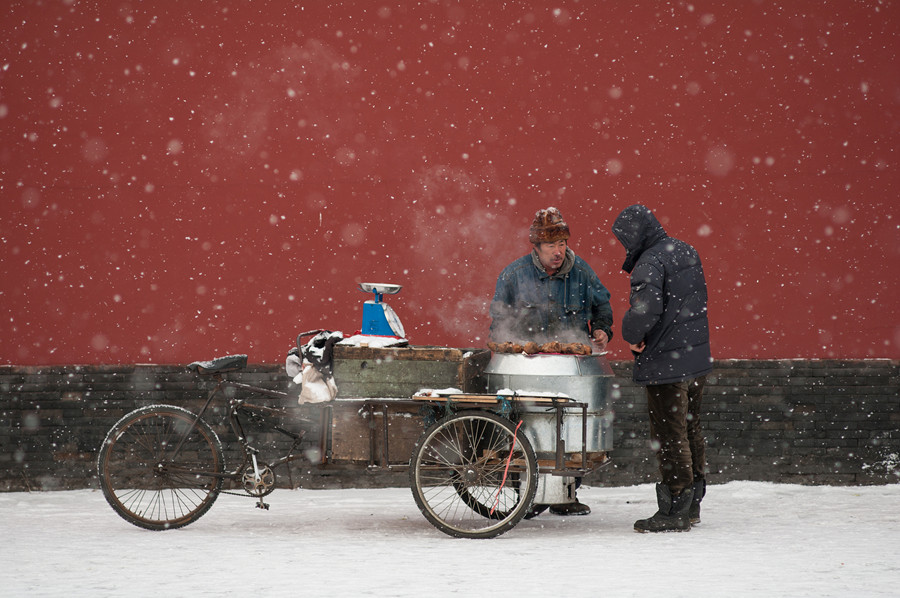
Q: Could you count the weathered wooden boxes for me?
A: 2